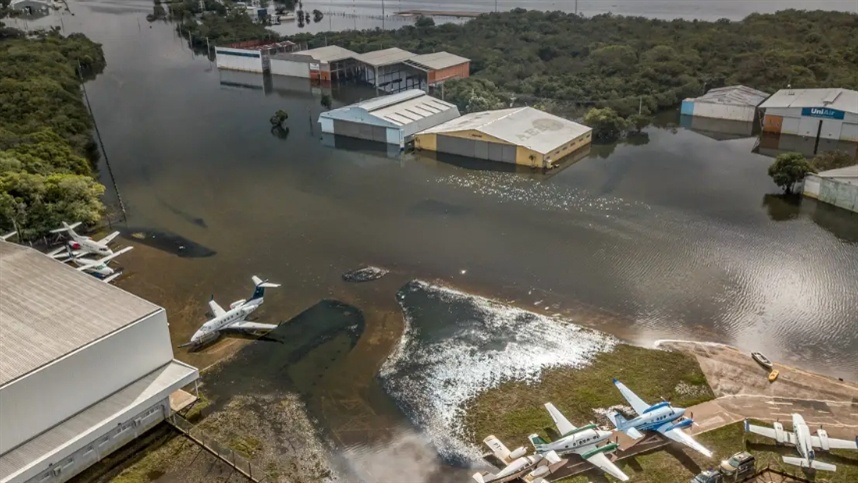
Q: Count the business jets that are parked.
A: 2